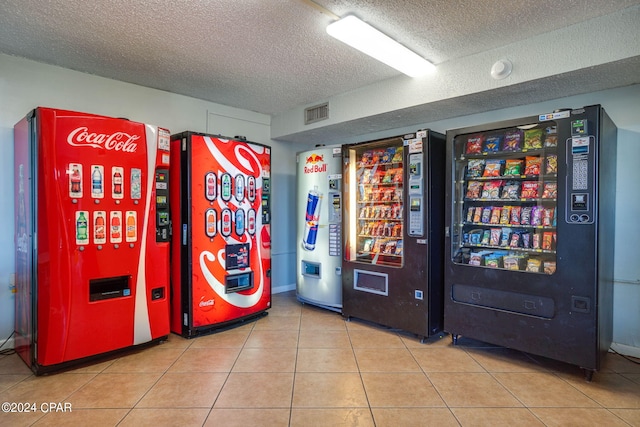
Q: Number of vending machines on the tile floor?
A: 5